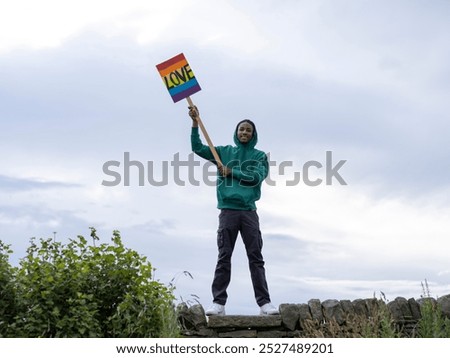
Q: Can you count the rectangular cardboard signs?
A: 1